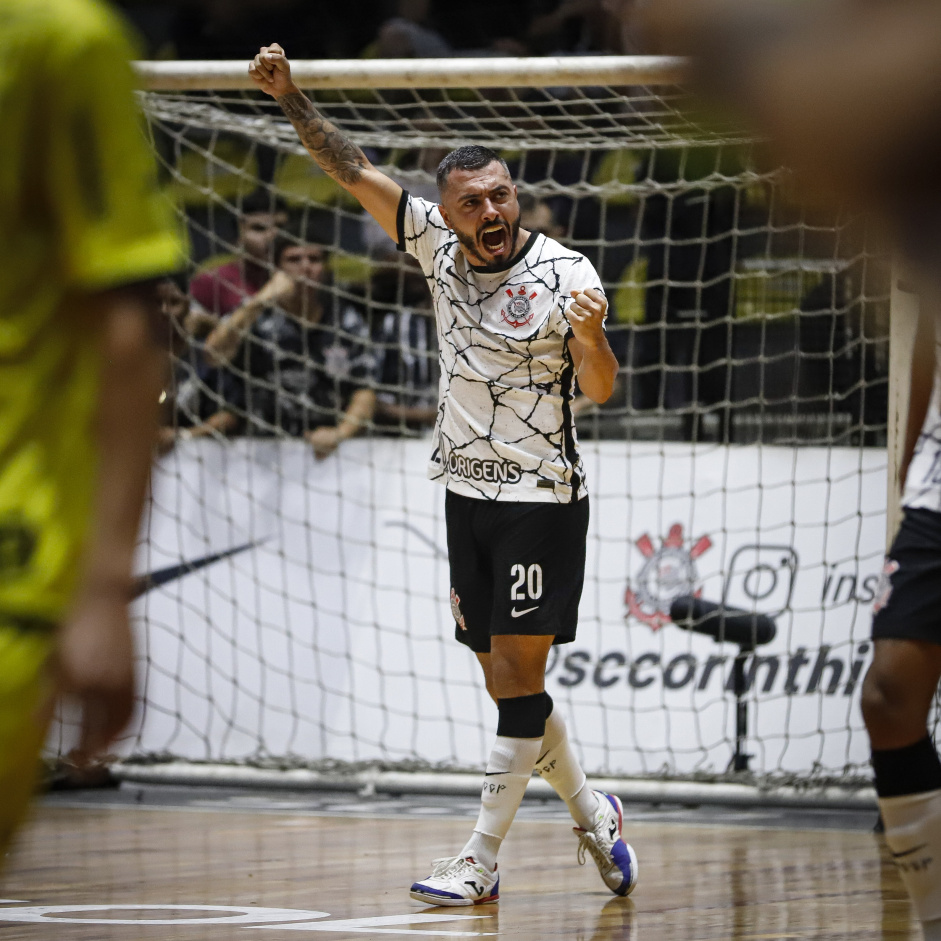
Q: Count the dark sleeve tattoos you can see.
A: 1